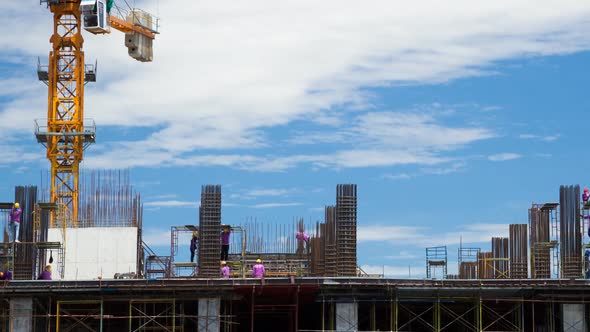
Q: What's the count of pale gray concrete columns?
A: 4